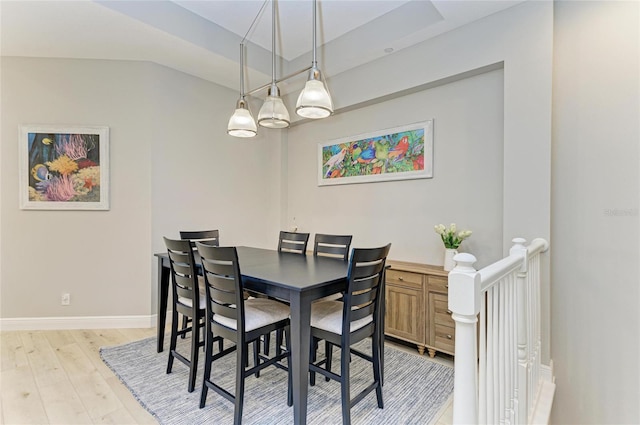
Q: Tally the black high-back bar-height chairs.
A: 6